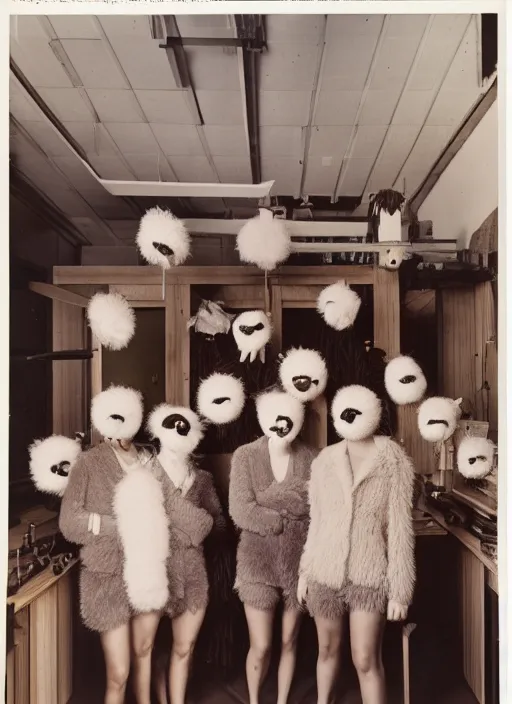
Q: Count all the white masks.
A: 15